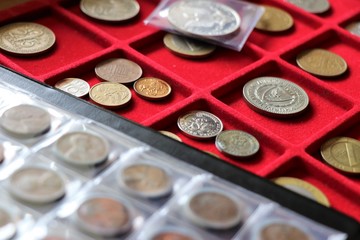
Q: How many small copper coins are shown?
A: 1